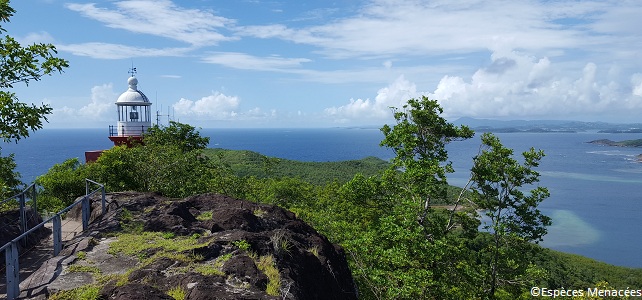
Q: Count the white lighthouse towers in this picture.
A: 1